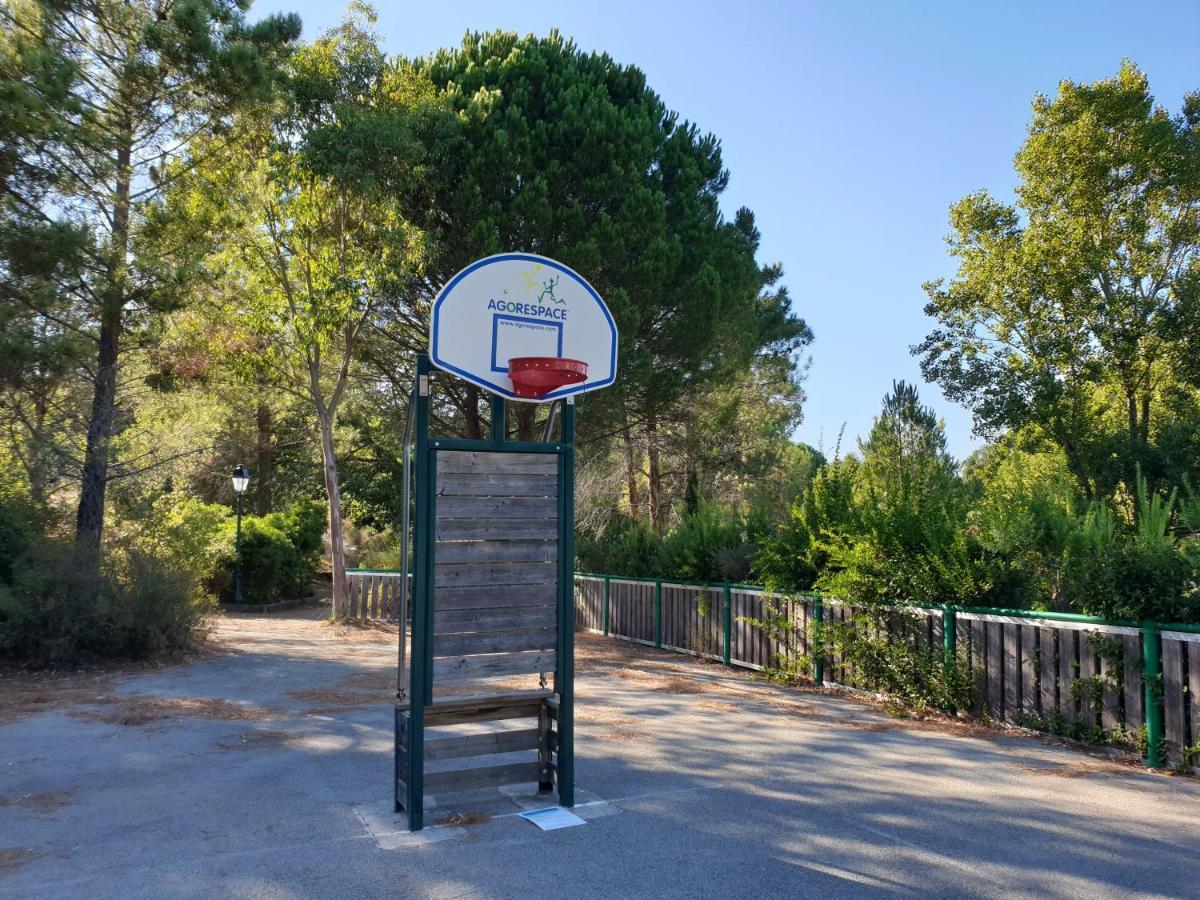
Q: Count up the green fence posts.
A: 6